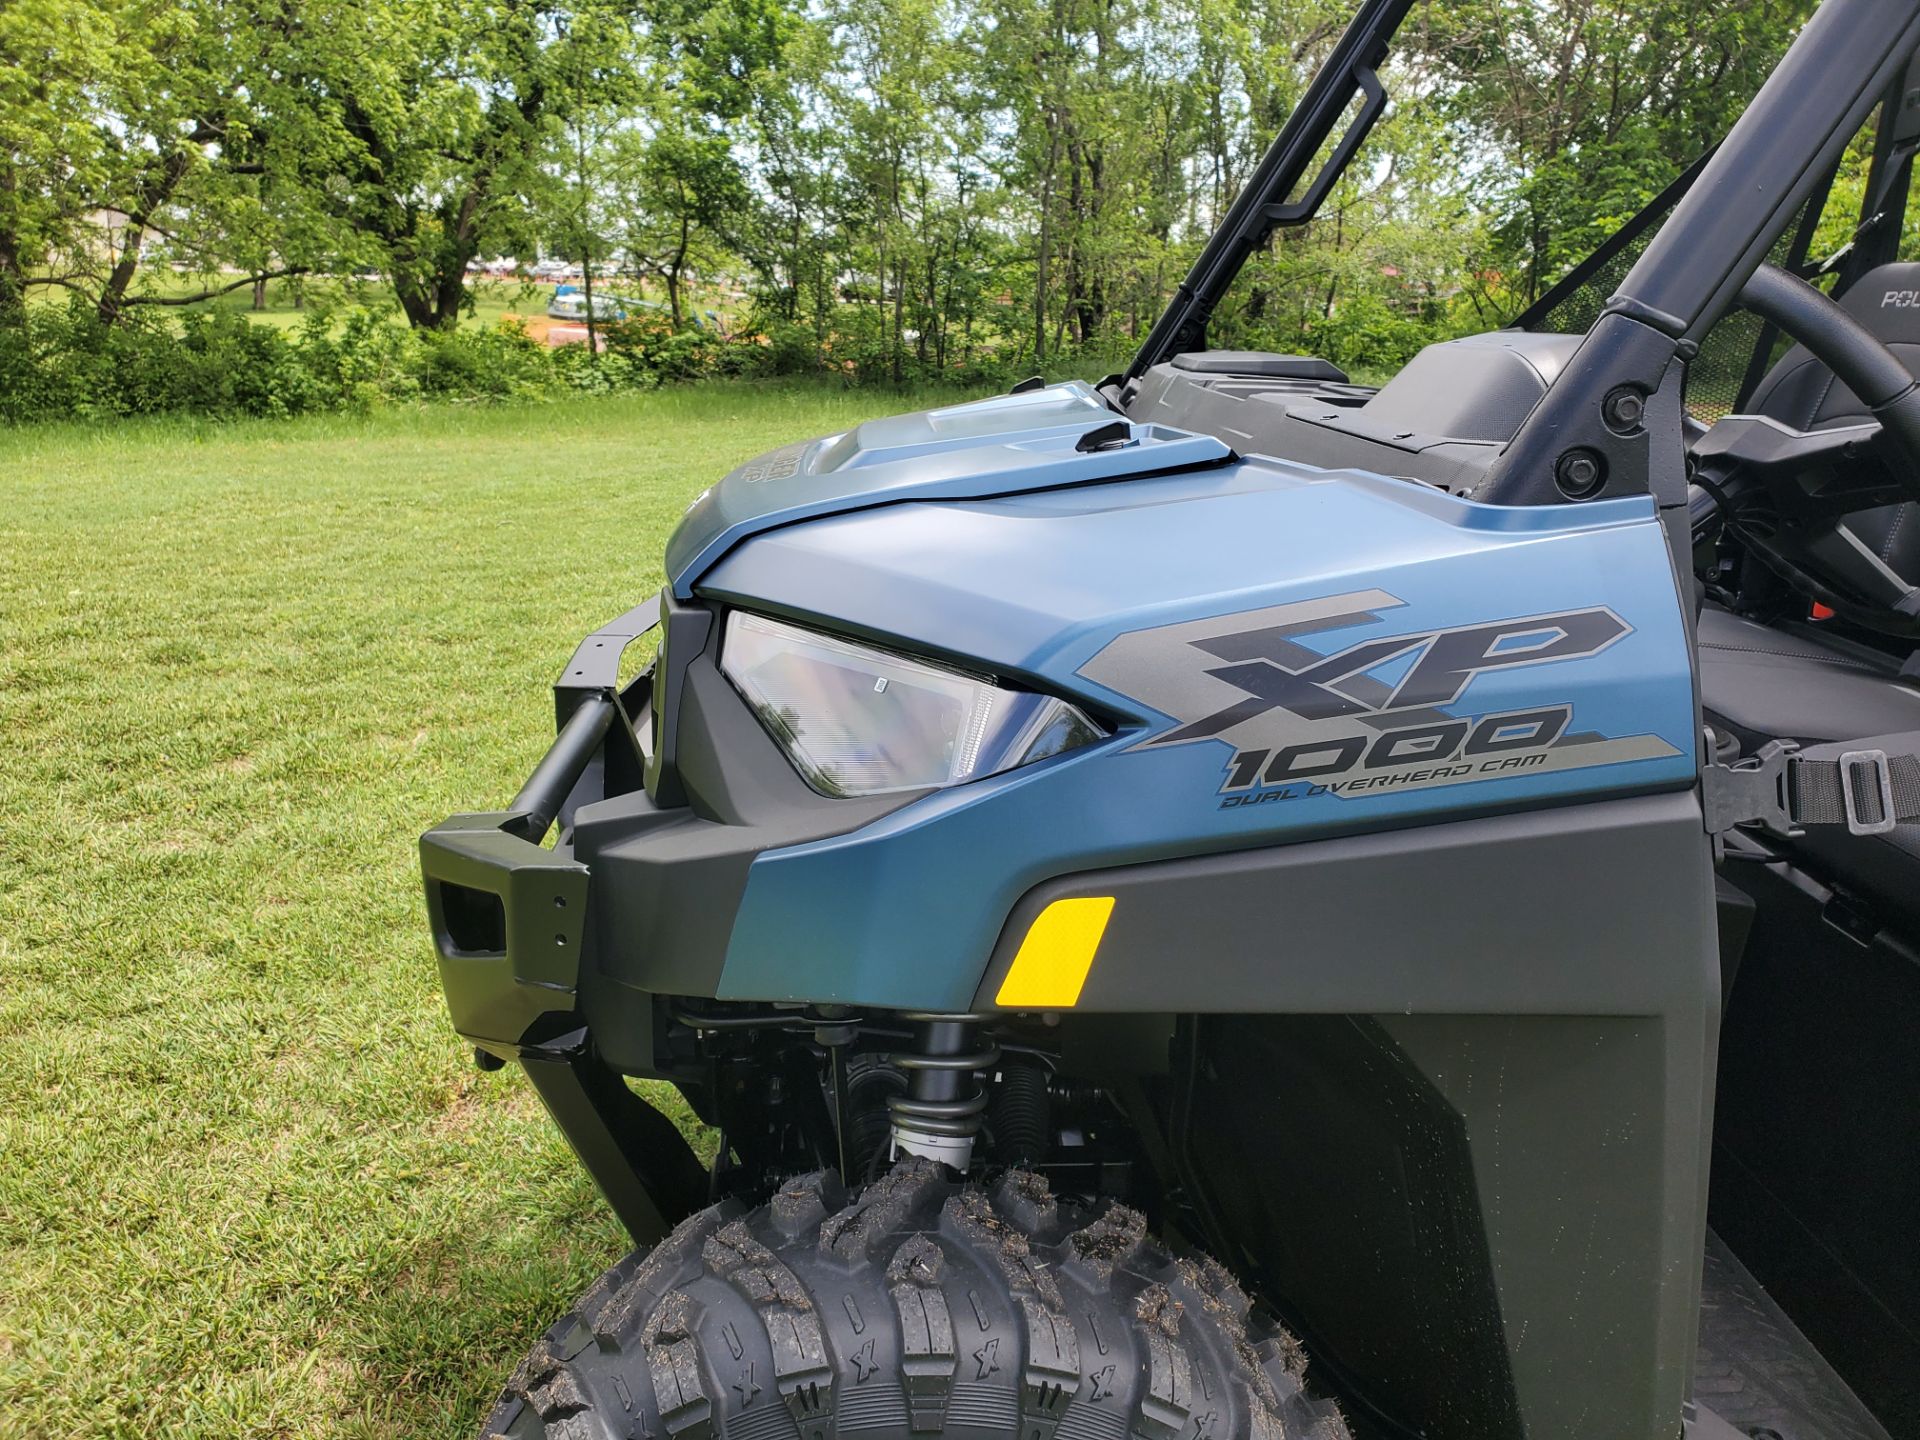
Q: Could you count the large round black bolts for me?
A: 2